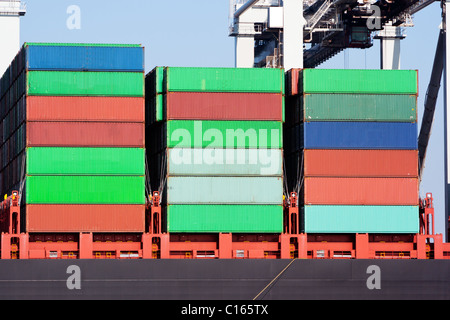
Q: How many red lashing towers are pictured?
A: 4